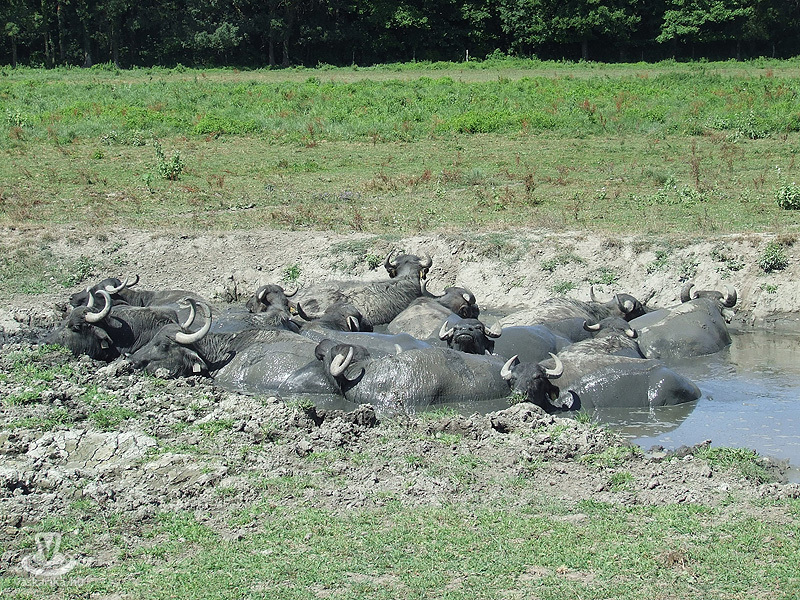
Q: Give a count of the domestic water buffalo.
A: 13